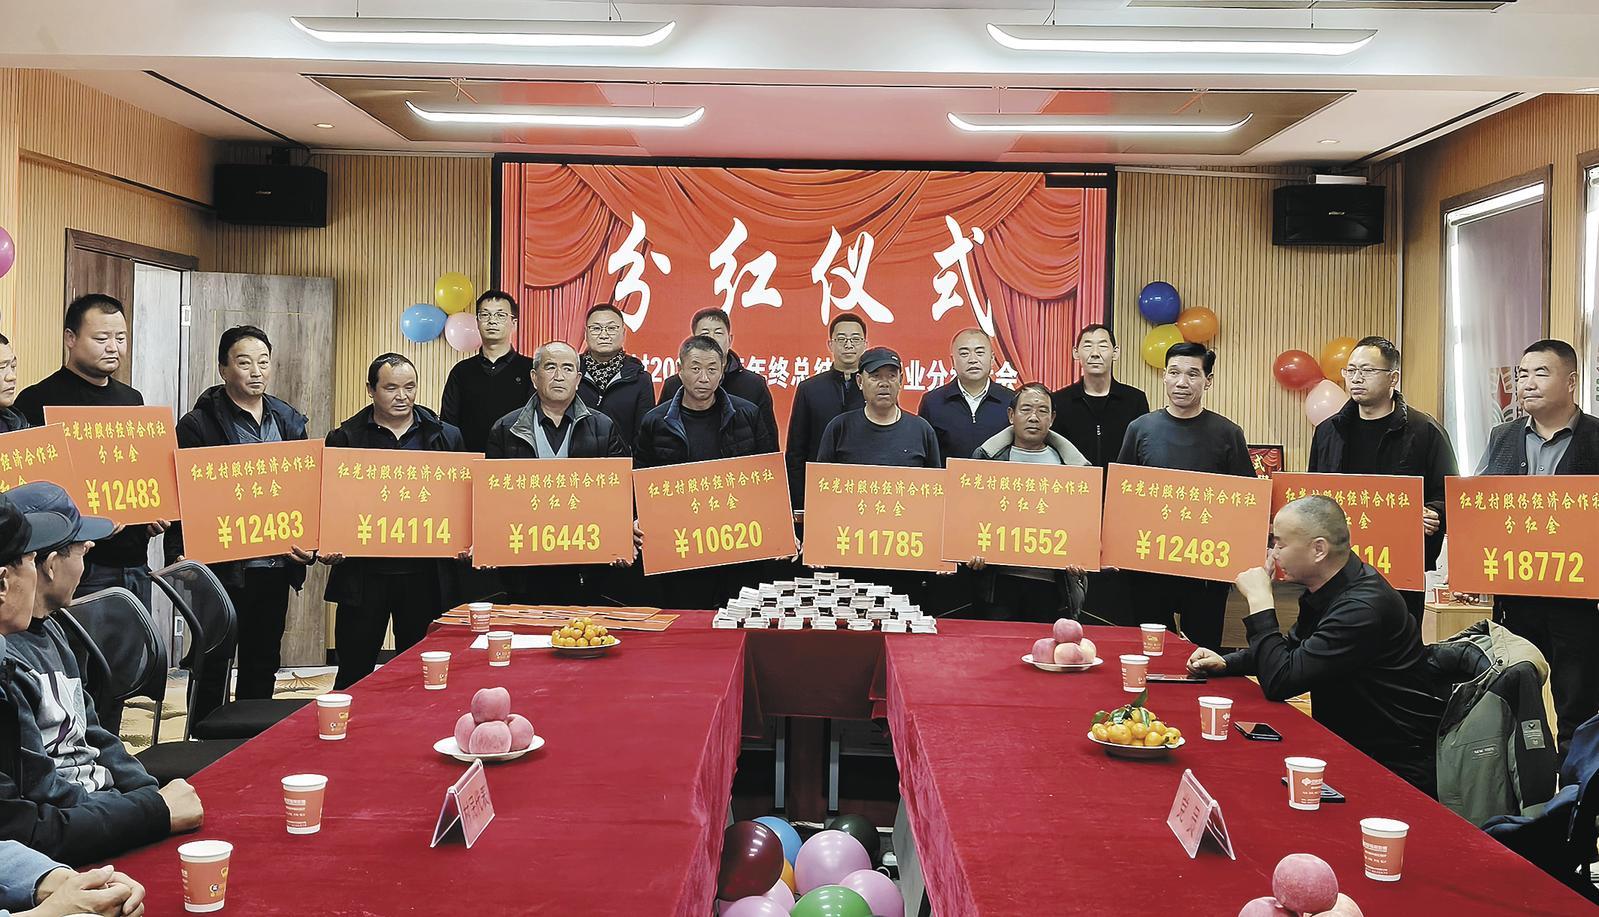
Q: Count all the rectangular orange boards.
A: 11